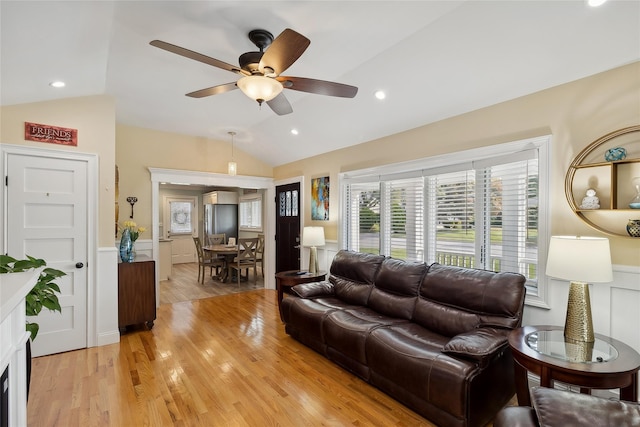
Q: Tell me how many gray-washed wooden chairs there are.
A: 4